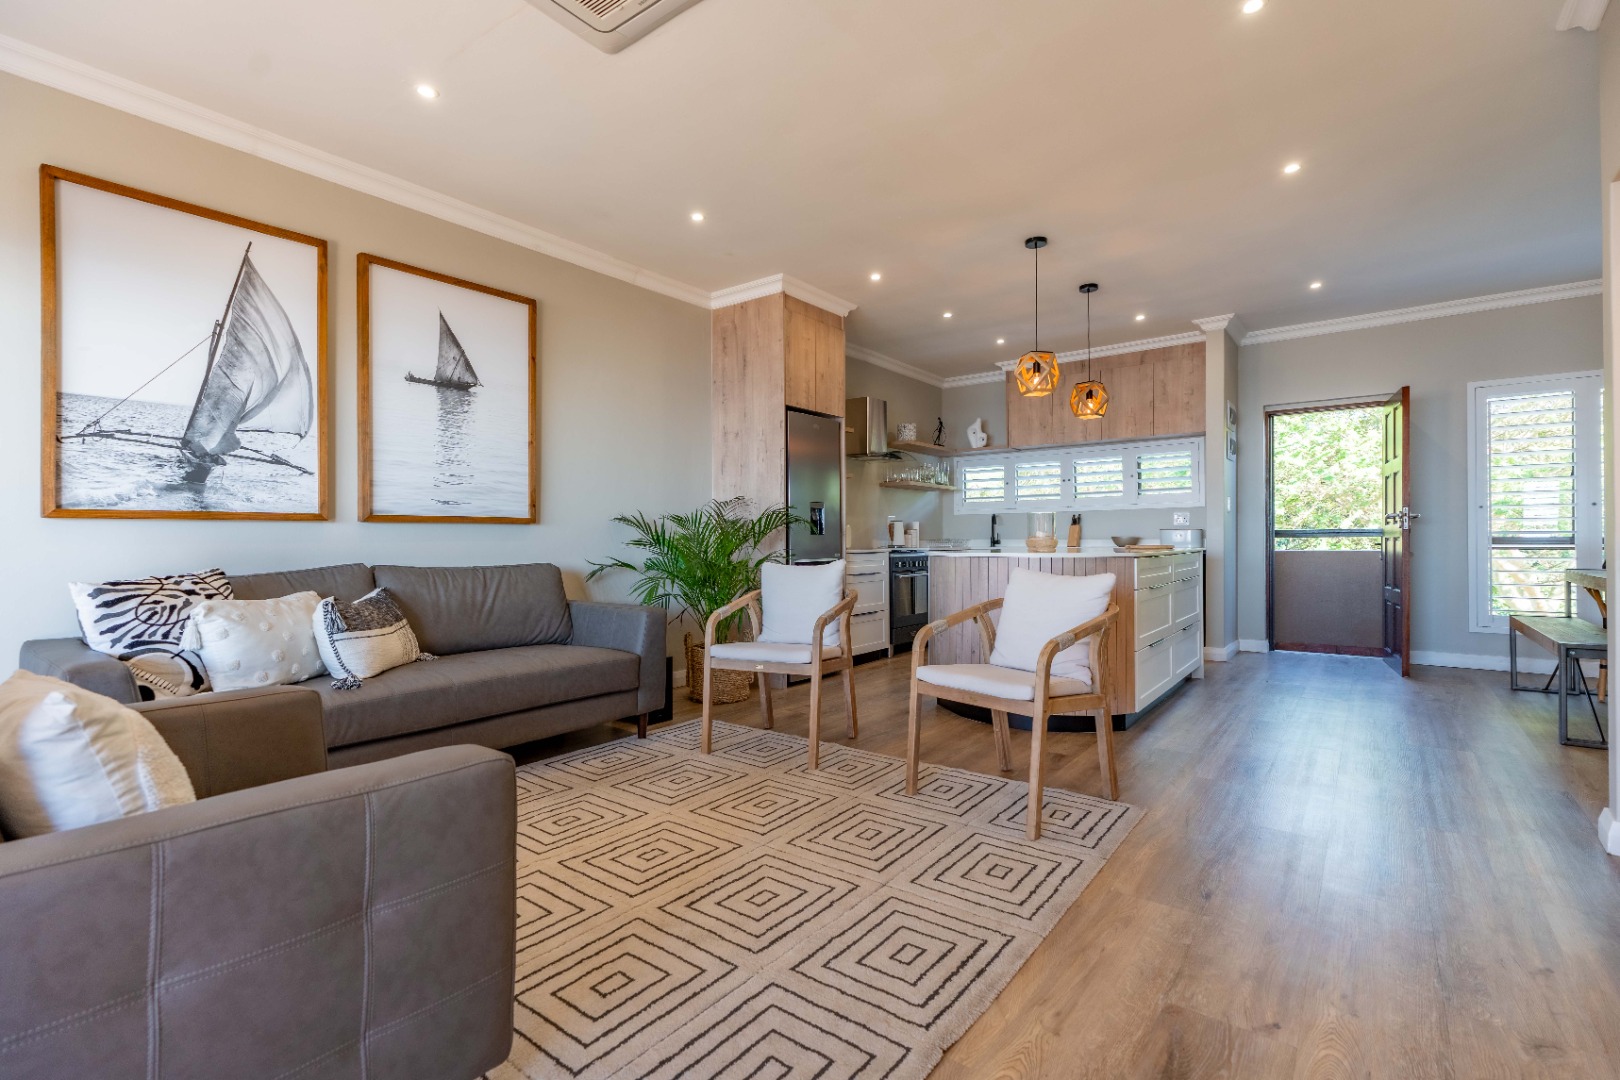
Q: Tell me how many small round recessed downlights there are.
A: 9